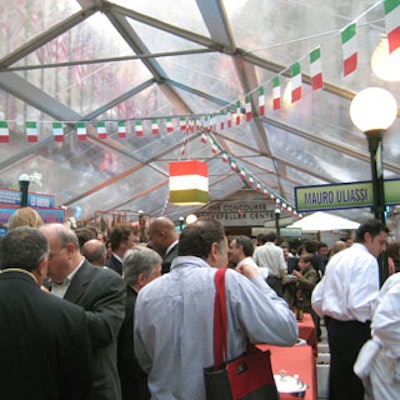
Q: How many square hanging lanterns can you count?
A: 1